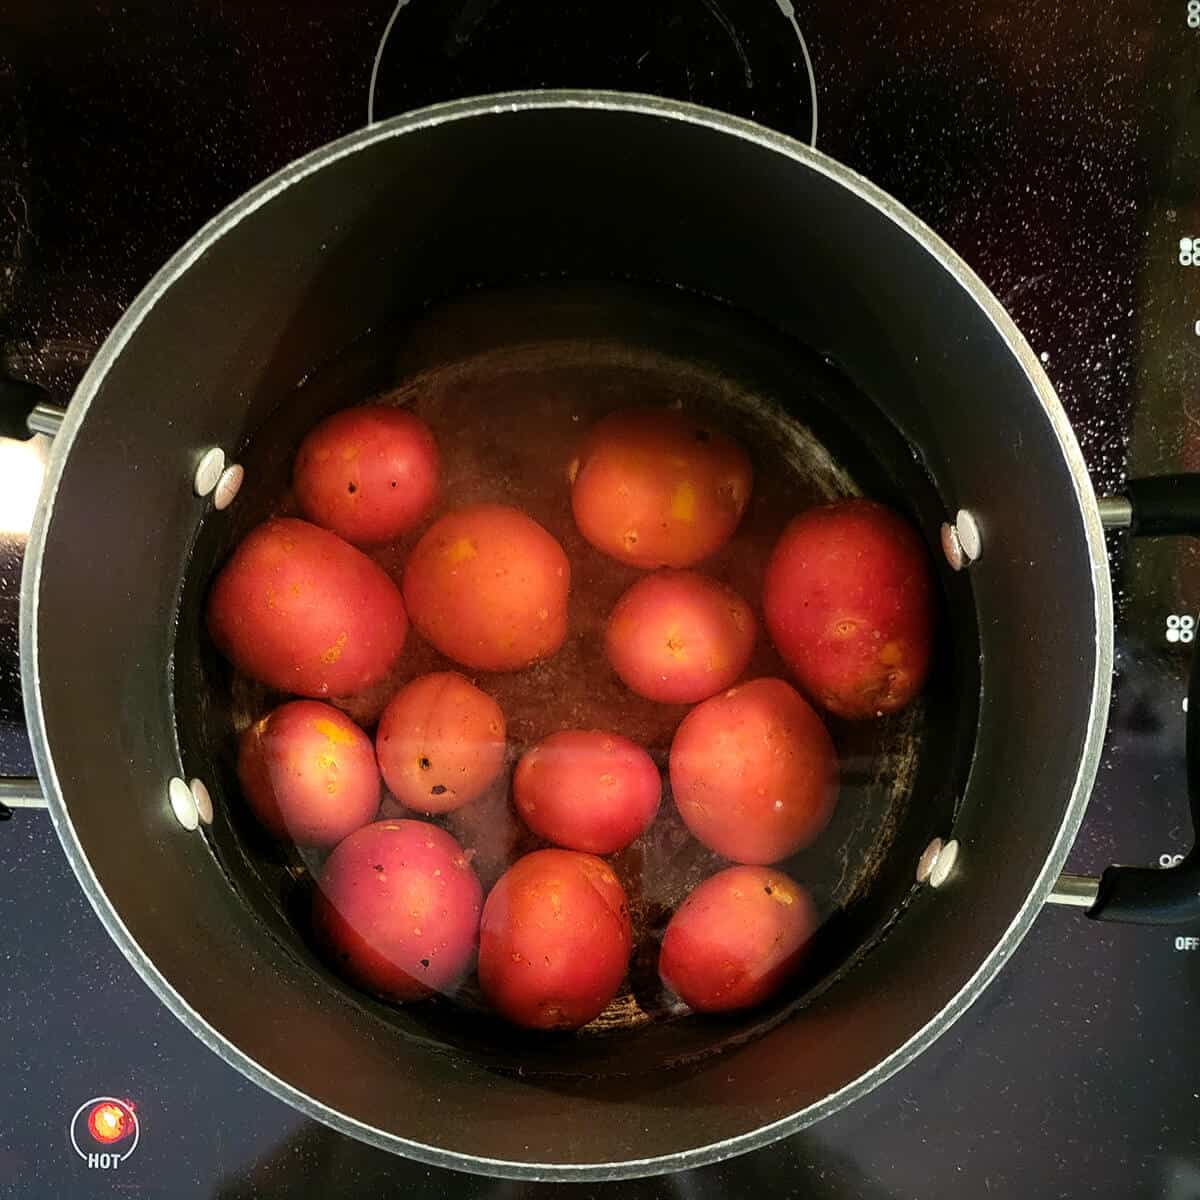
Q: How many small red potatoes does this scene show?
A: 13